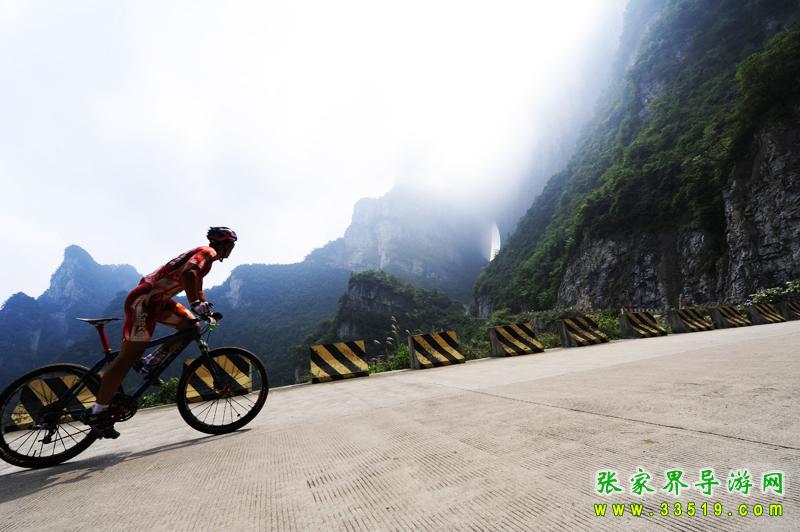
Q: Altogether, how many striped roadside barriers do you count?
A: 11